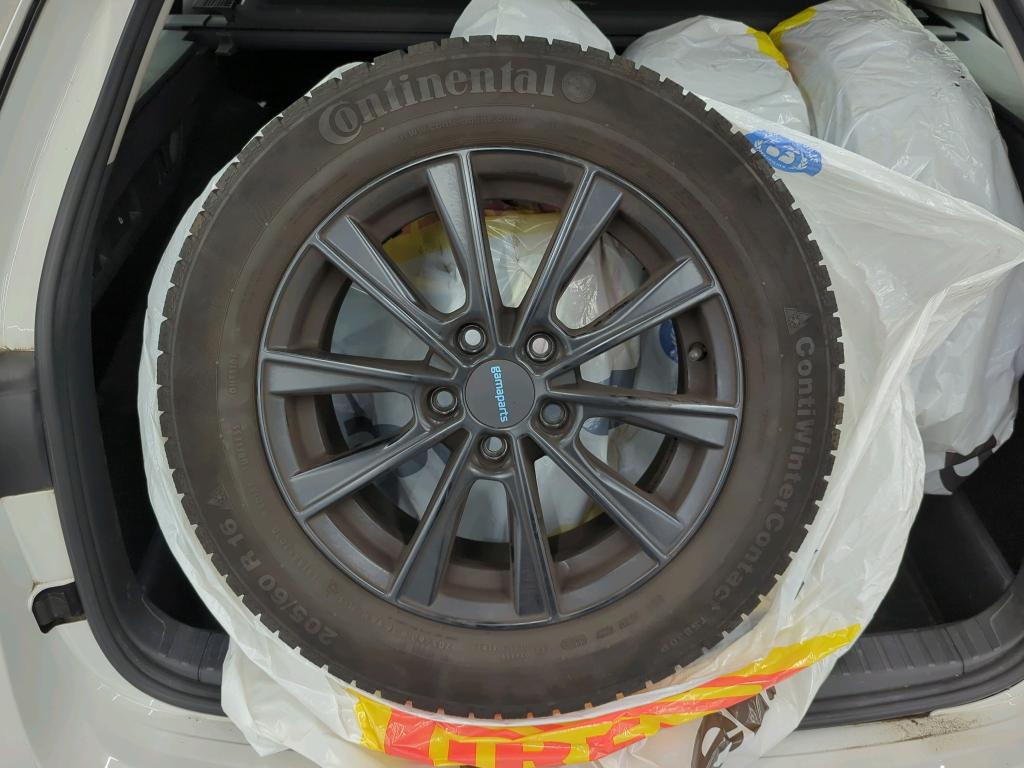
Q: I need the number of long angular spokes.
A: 10